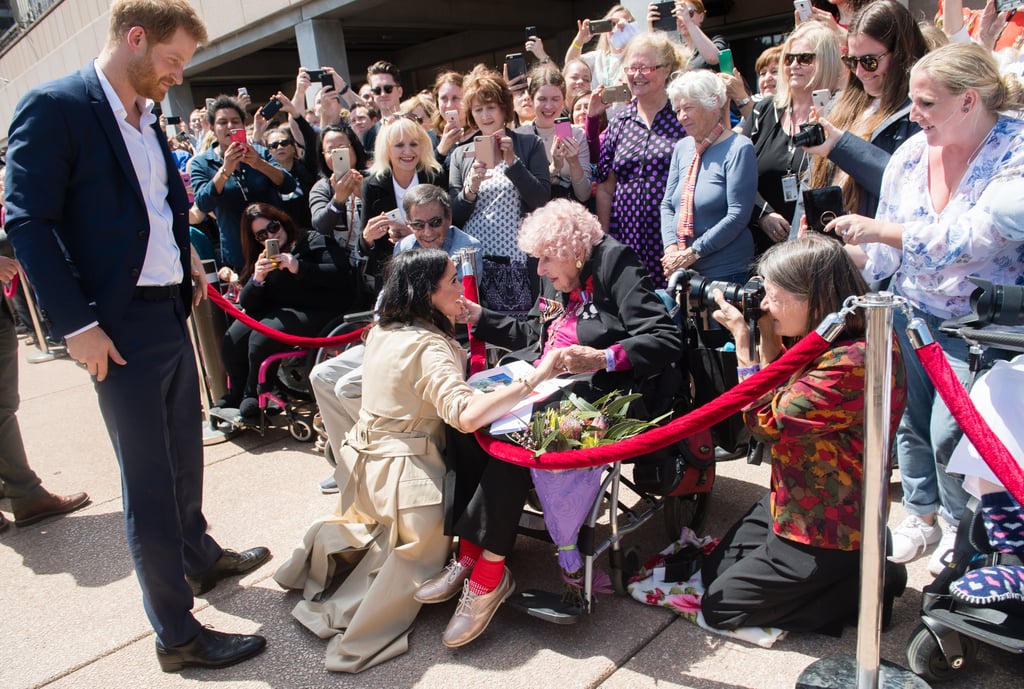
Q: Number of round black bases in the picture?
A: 1